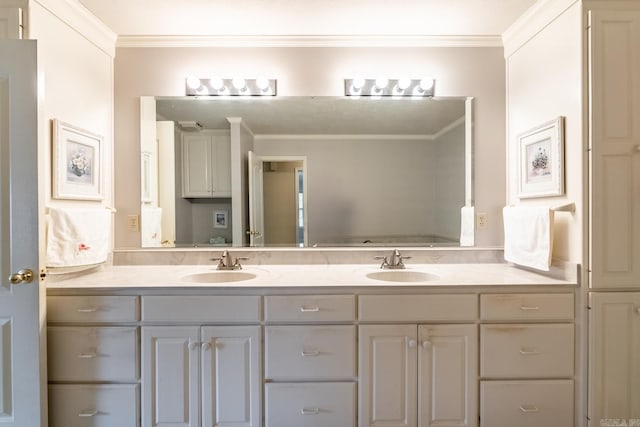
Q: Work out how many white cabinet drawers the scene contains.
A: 9